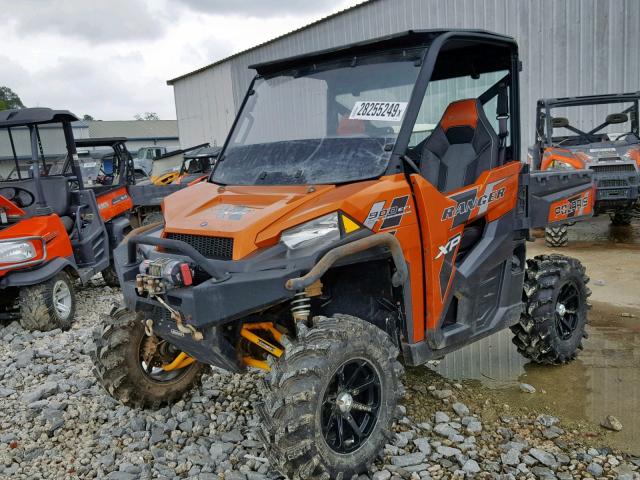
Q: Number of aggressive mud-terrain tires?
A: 3